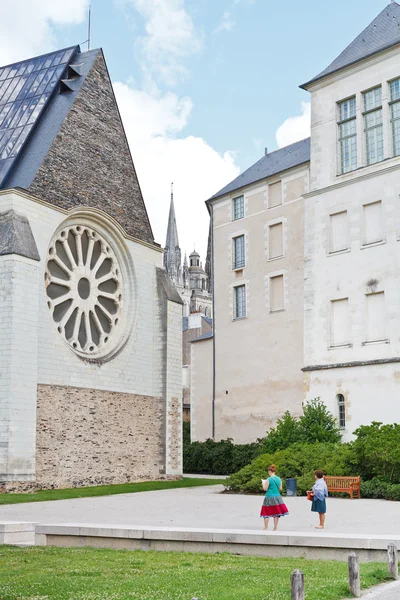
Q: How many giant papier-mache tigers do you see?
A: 0